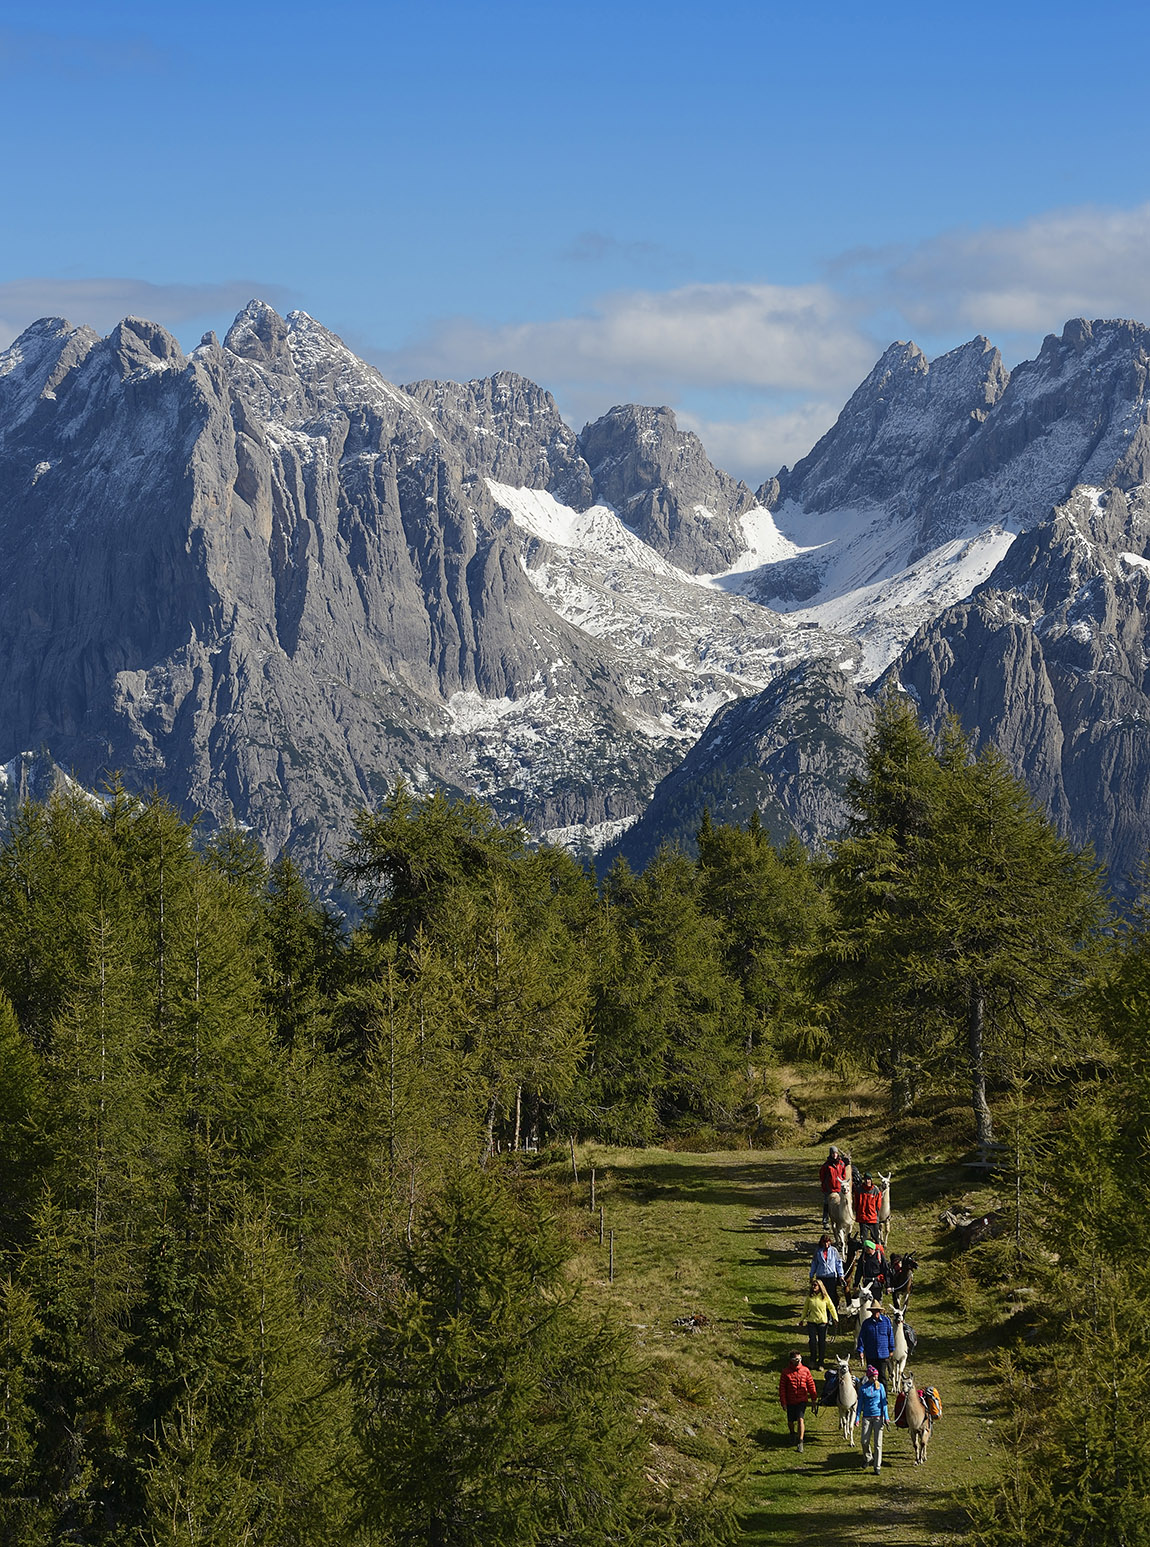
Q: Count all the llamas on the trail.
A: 9